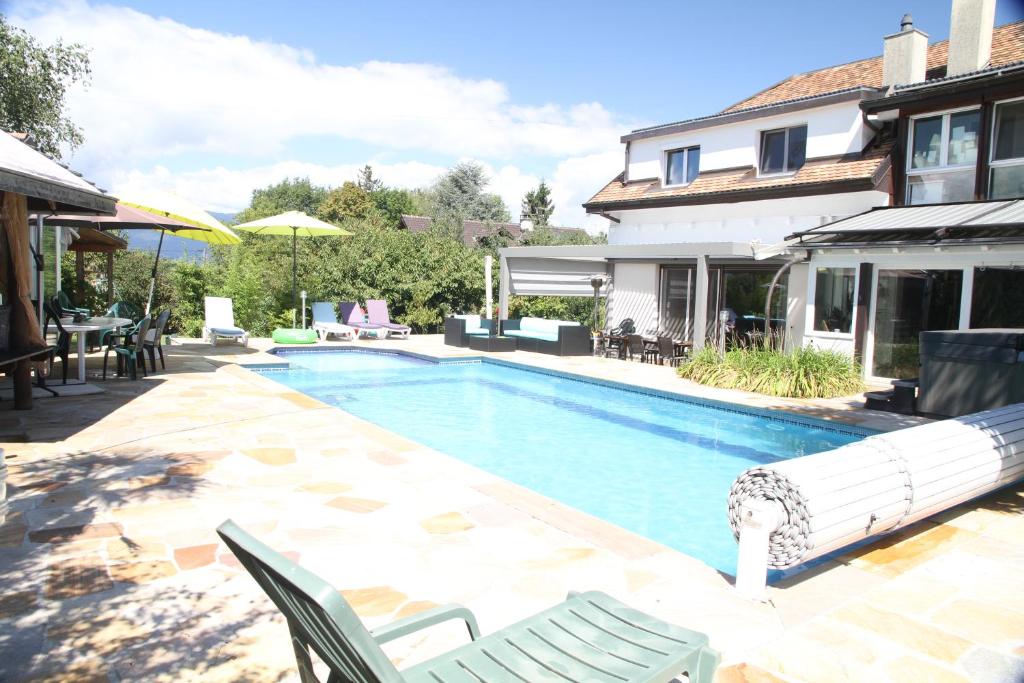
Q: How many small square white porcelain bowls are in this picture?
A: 0